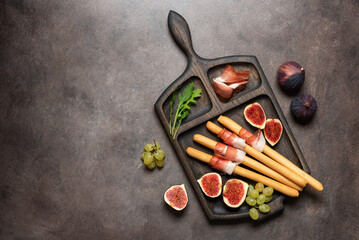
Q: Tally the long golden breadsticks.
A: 4